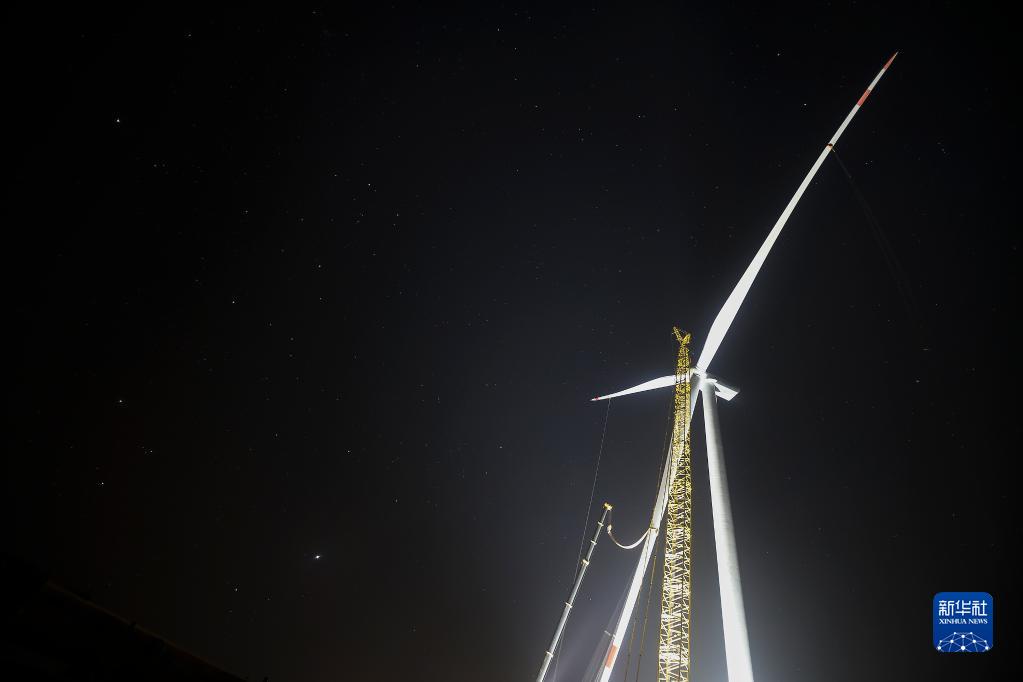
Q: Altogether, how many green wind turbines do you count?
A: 0